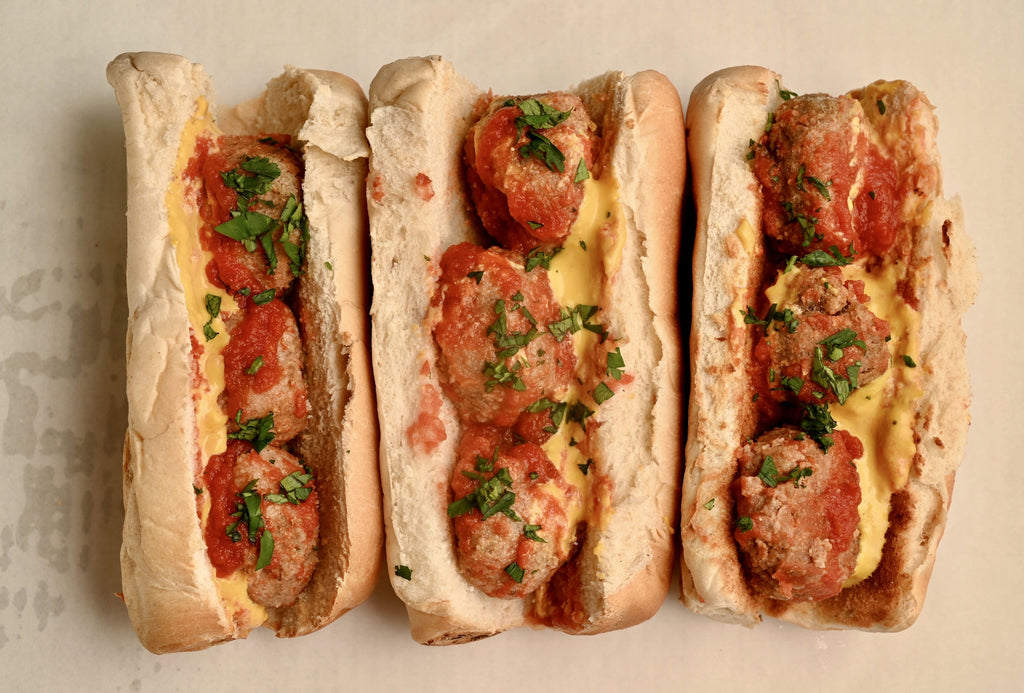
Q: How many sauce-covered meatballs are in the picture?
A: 9